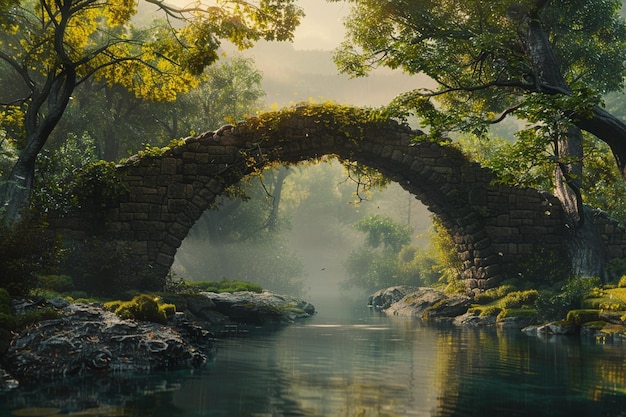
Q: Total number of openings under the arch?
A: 1